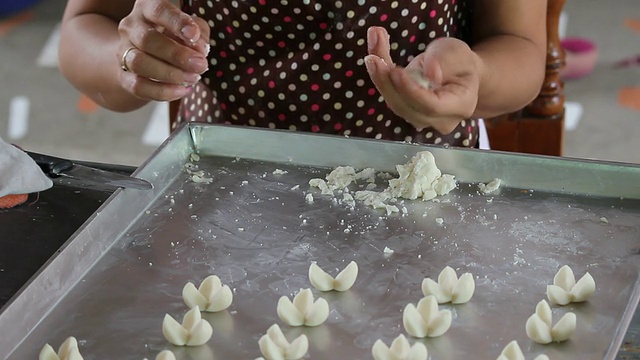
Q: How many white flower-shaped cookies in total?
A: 13